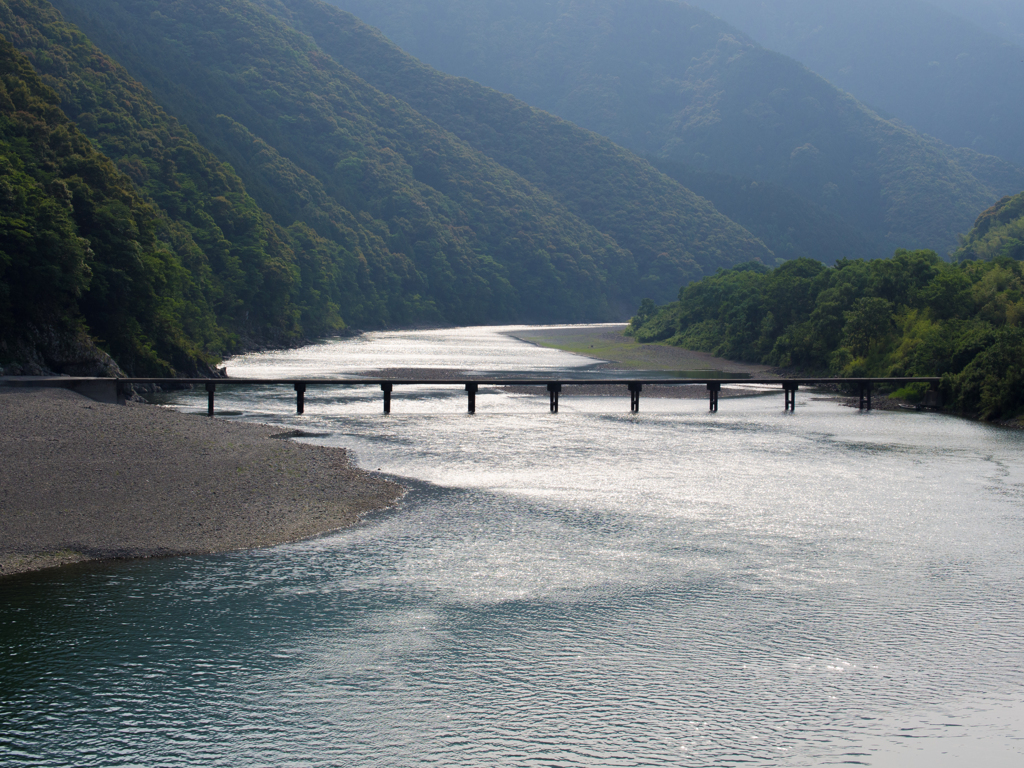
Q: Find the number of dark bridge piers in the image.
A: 9